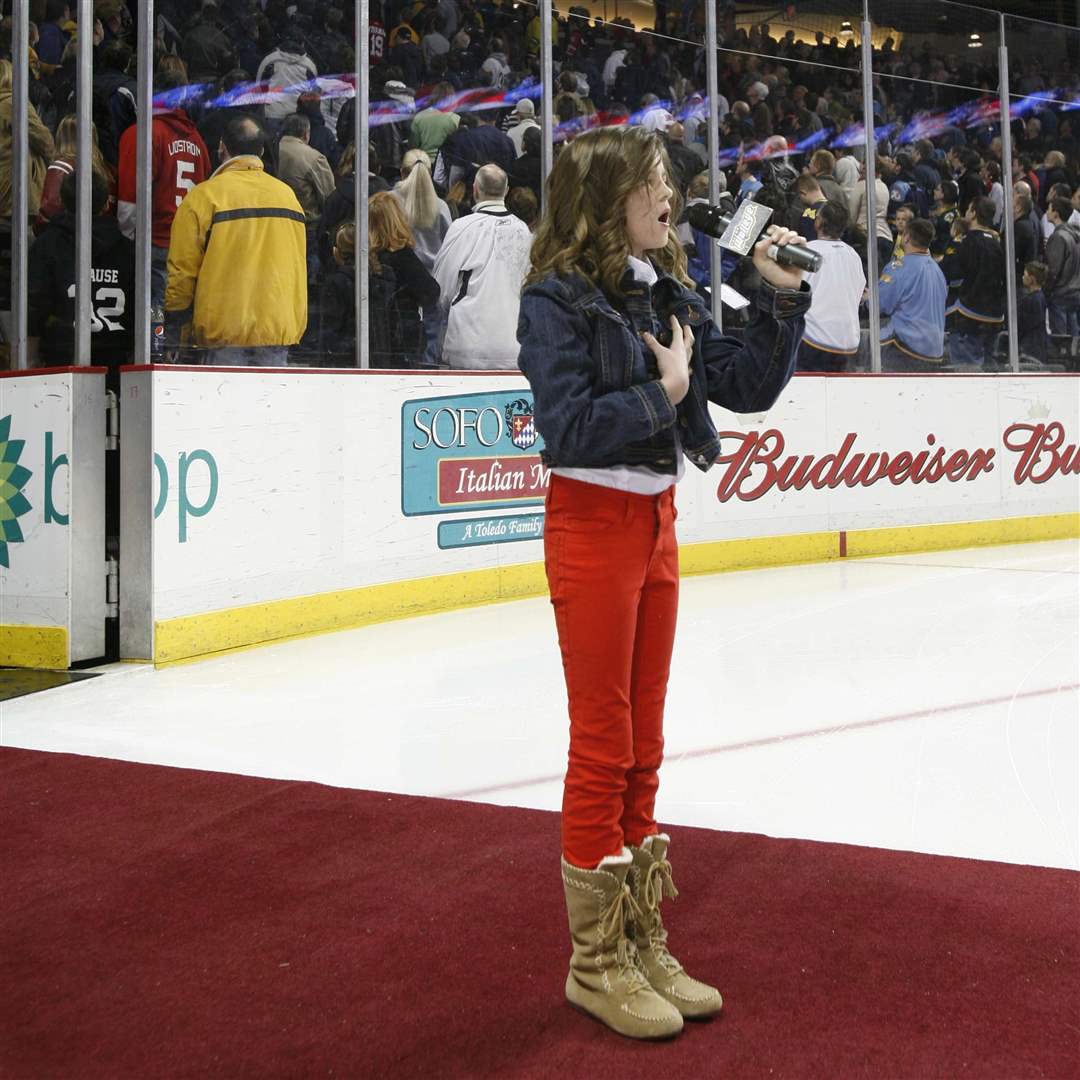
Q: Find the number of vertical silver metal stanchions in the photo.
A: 8